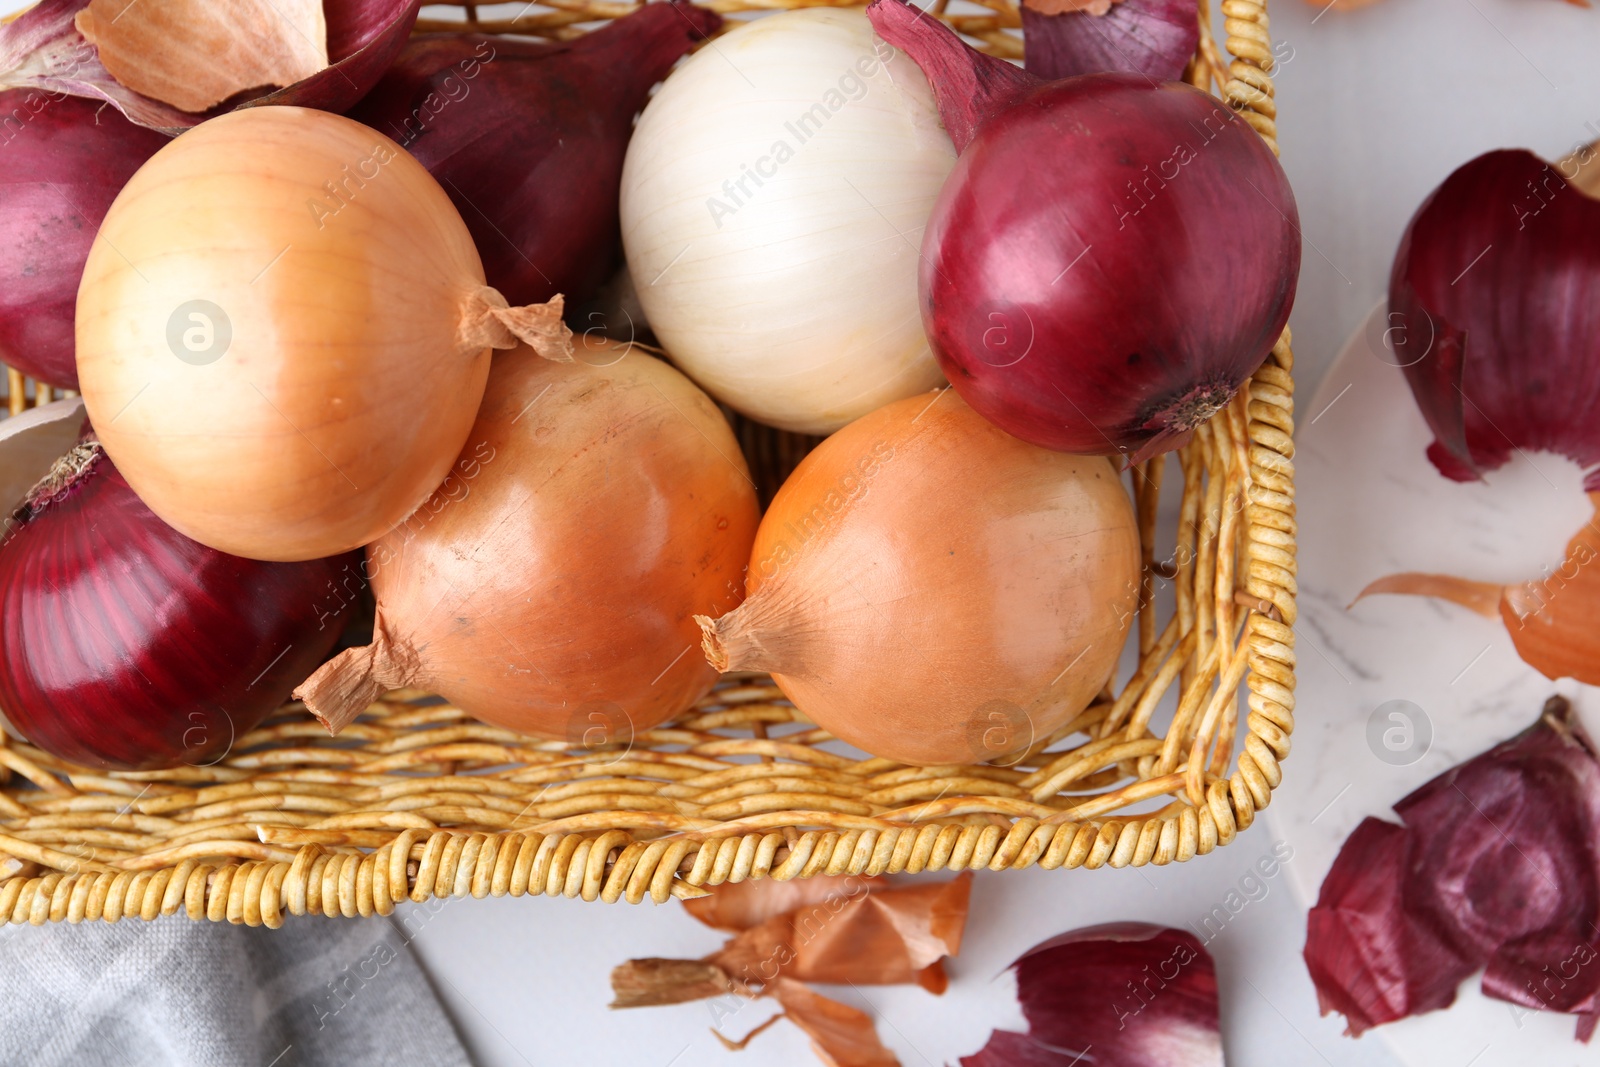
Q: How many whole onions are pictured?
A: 8